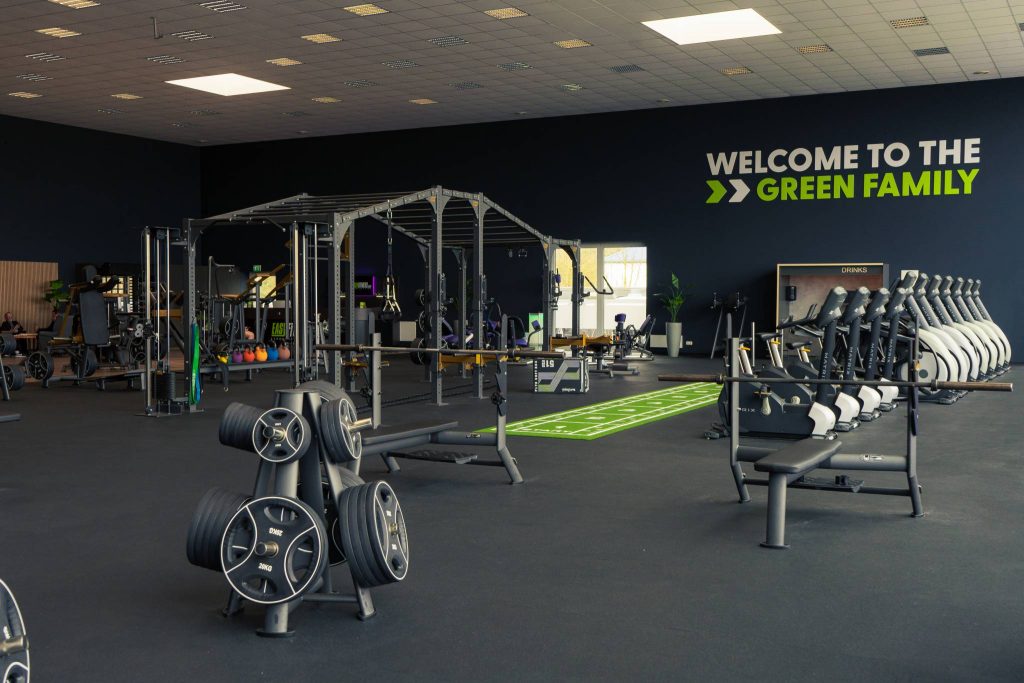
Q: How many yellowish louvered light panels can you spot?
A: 14